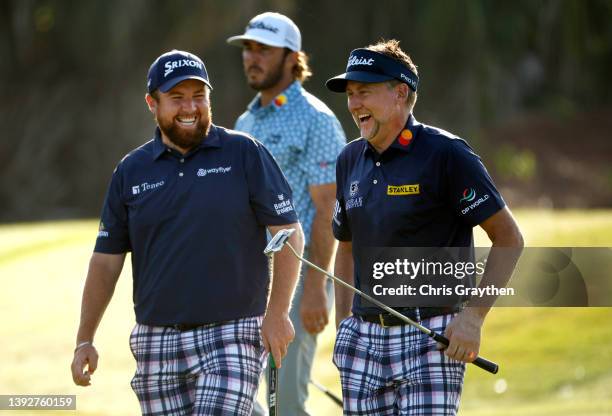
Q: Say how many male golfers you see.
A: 3